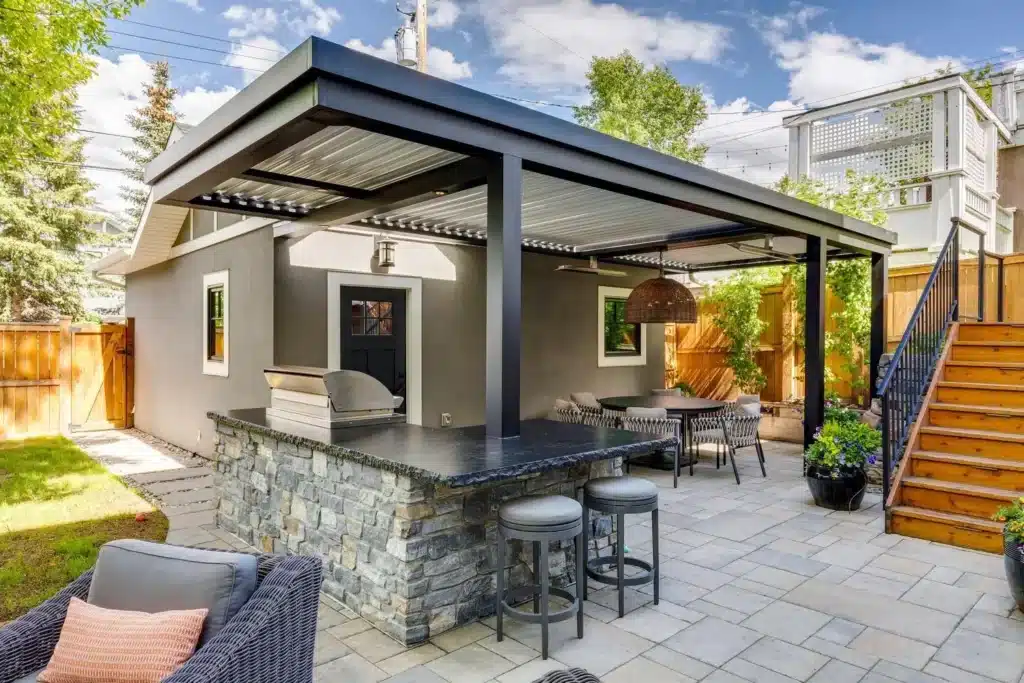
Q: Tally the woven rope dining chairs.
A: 6